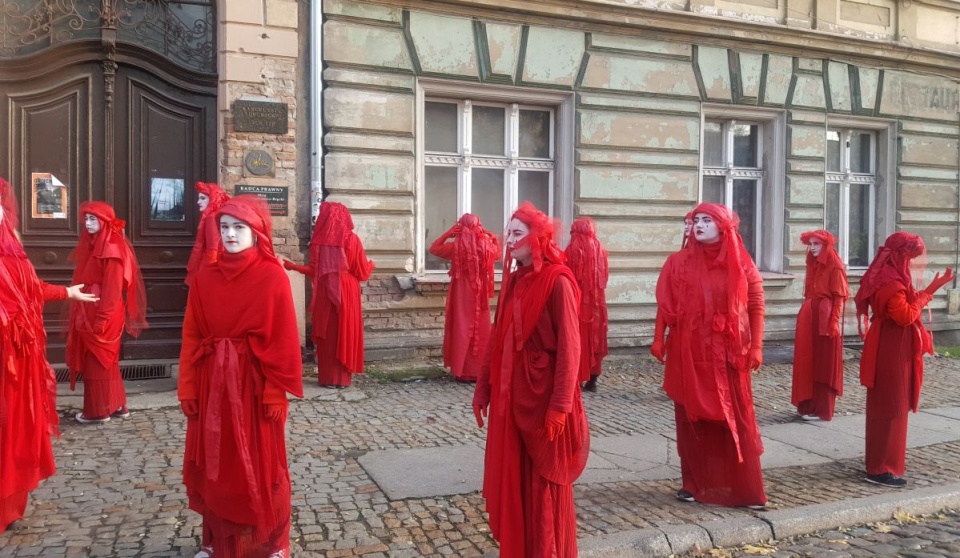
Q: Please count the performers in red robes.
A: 12